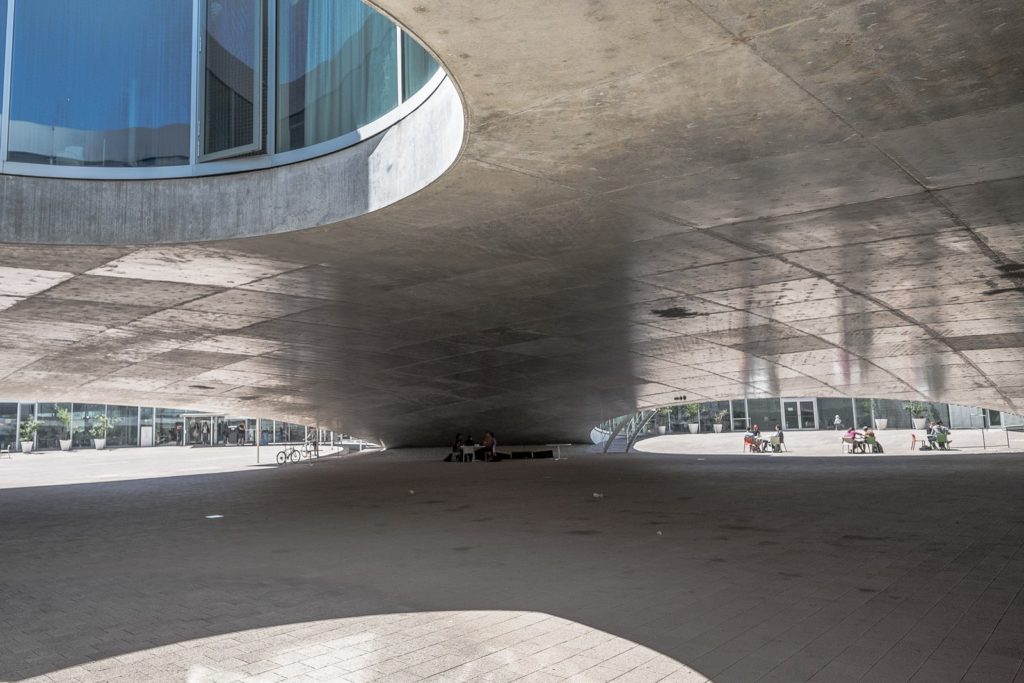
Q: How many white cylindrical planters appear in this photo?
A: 8